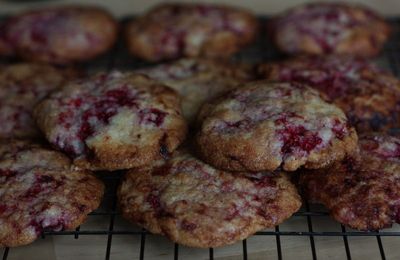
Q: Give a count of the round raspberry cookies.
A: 11